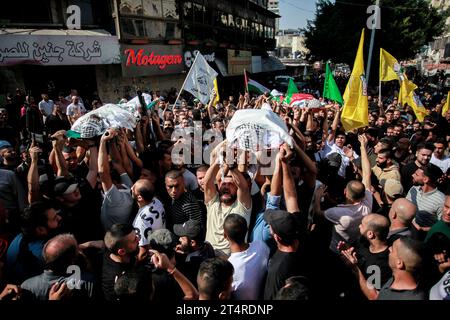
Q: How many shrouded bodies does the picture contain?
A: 3